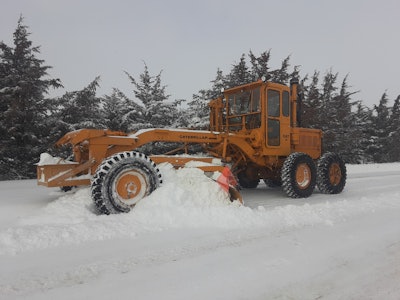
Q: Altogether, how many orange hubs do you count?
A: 3